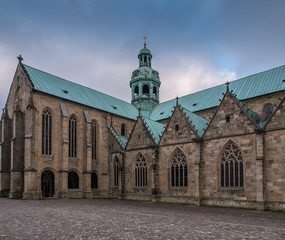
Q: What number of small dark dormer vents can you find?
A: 5